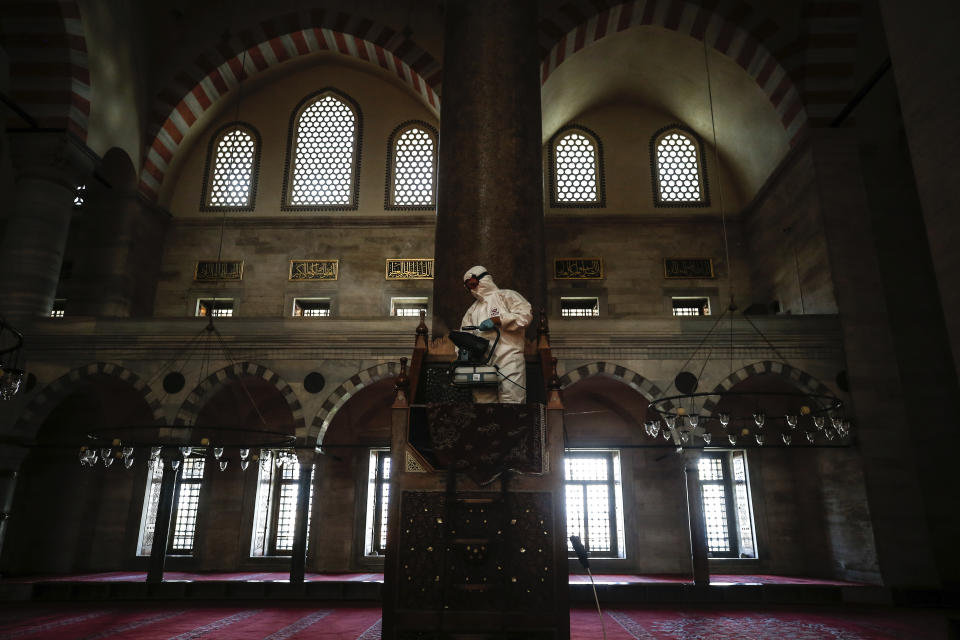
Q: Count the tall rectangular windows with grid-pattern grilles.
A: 5